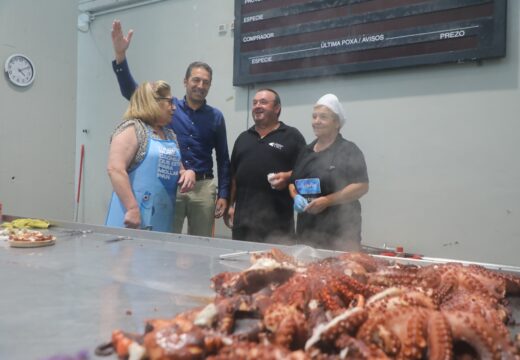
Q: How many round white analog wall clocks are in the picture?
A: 1